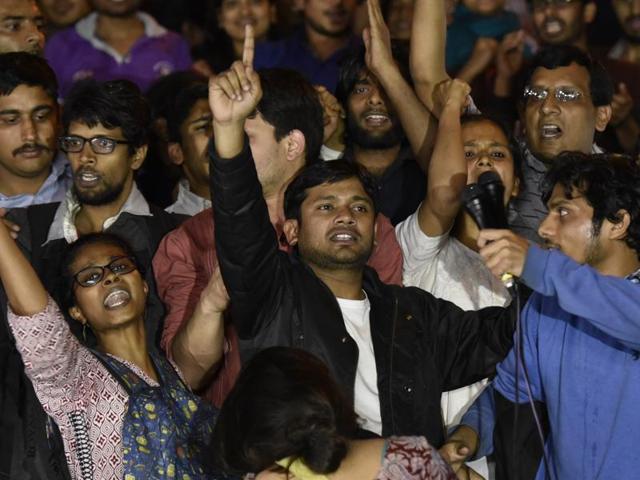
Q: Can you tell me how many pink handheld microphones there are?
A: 0